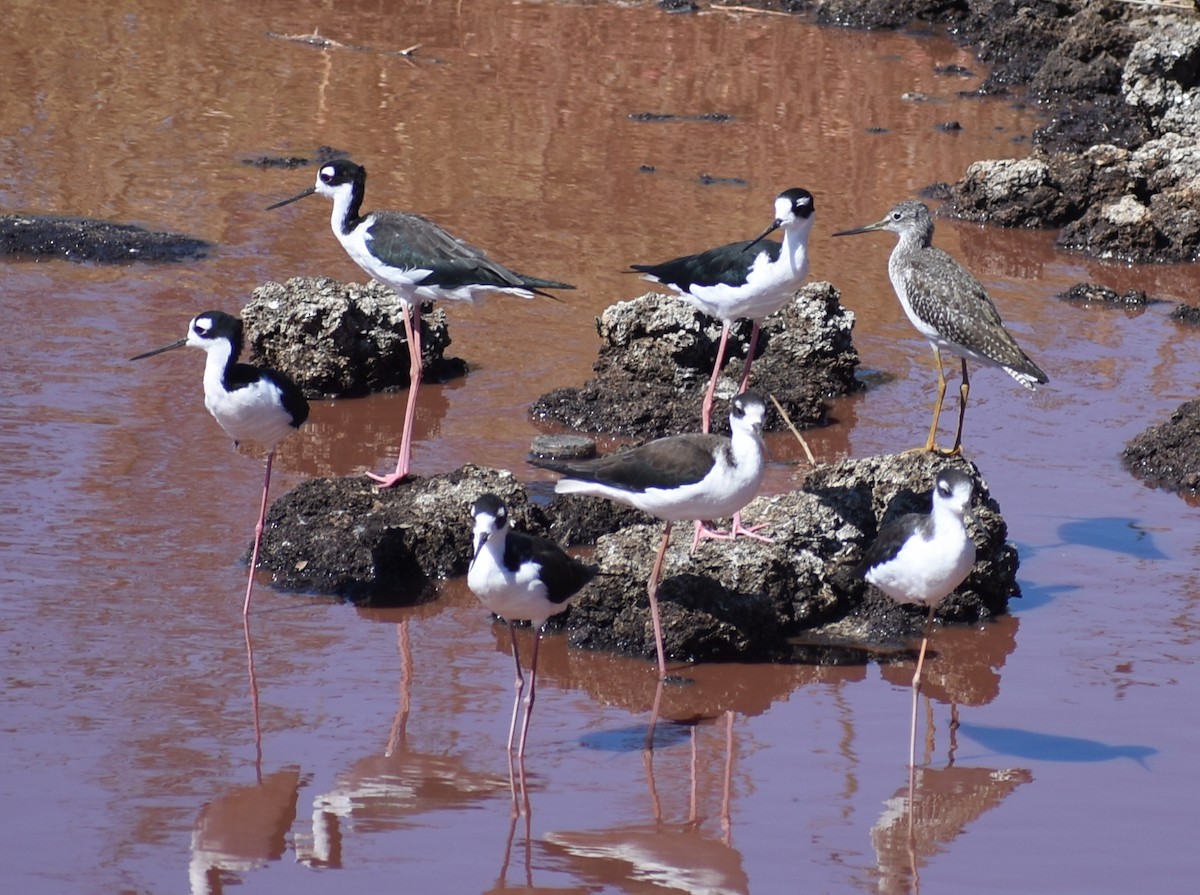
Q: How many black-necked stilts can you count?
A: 6